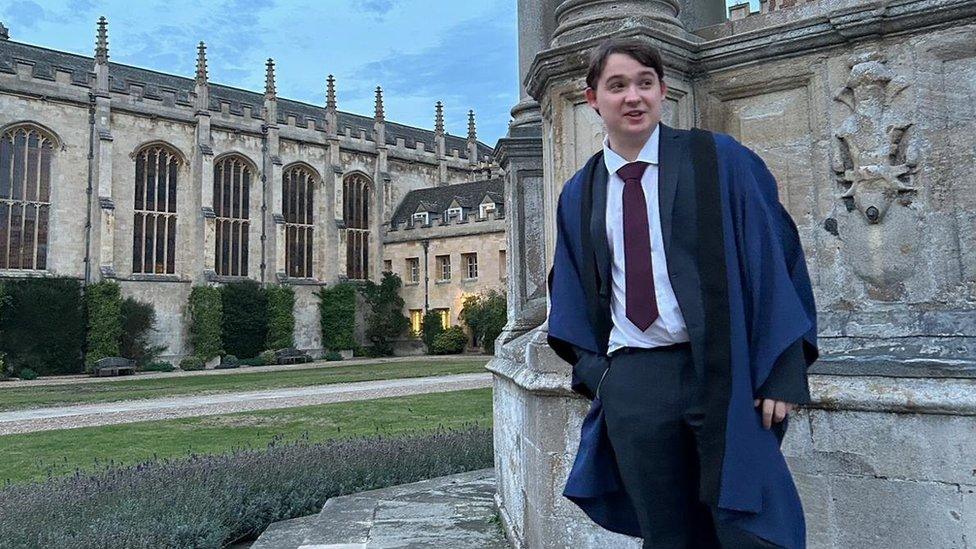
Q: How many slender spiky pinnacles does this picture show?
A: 7